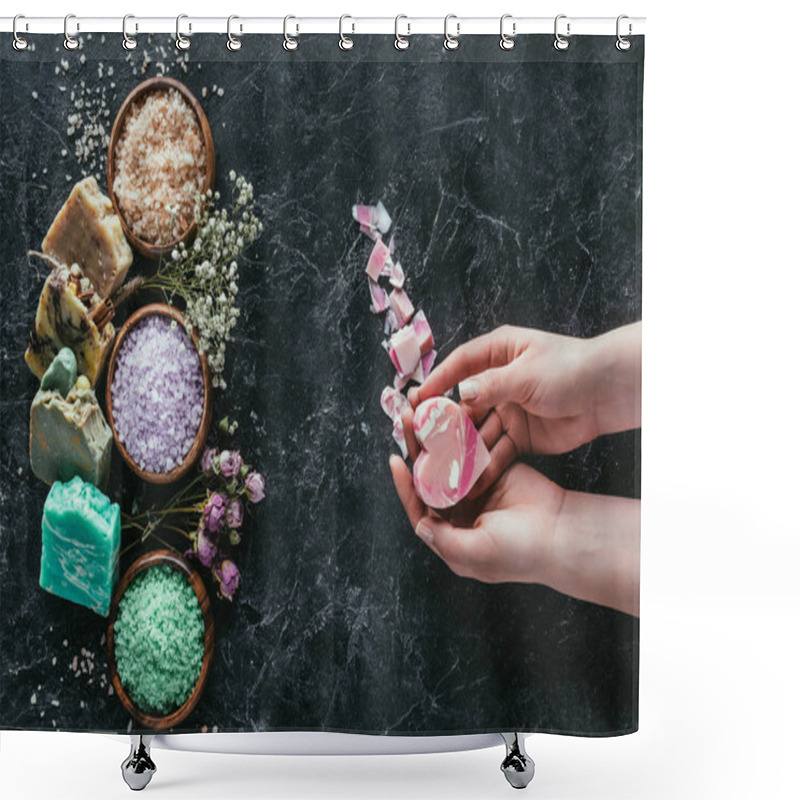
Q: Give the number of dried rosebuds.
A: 7